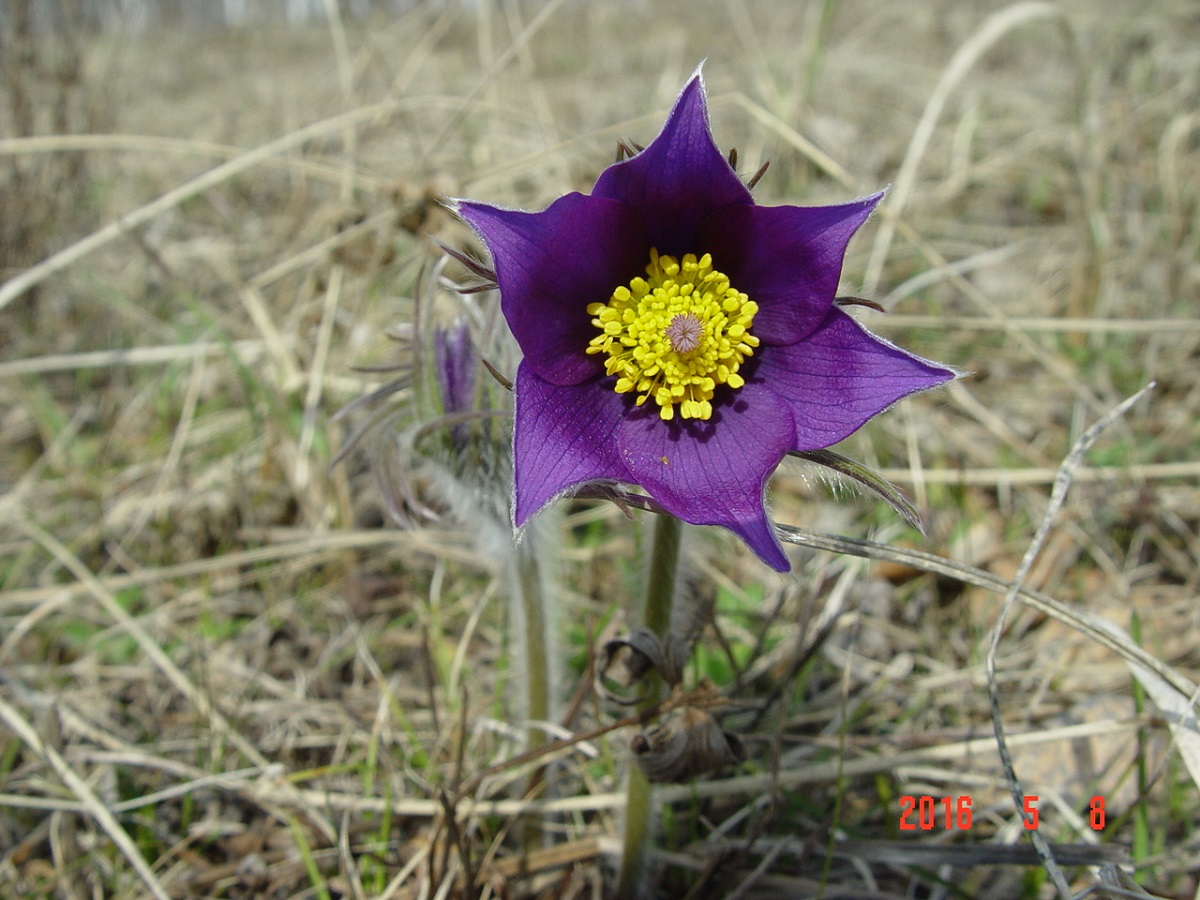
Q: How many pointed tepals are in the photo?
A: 6